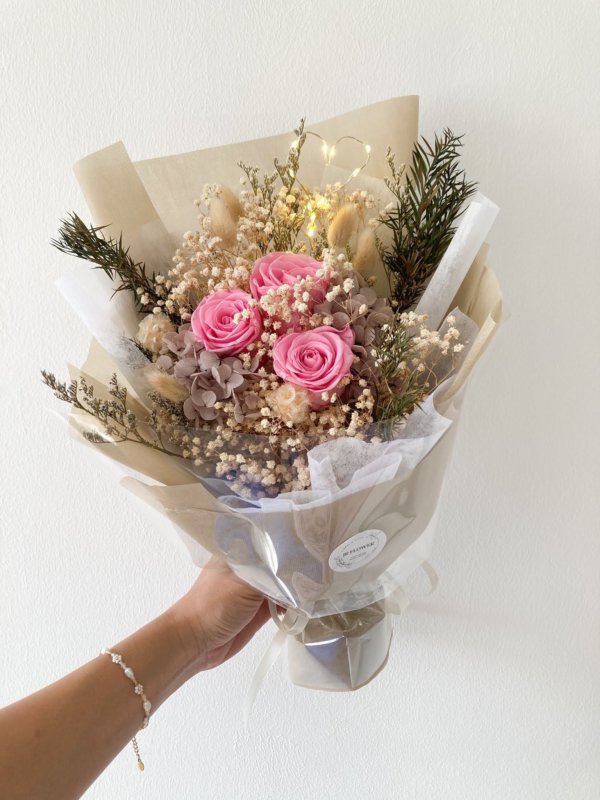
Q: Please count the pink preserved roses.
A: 3